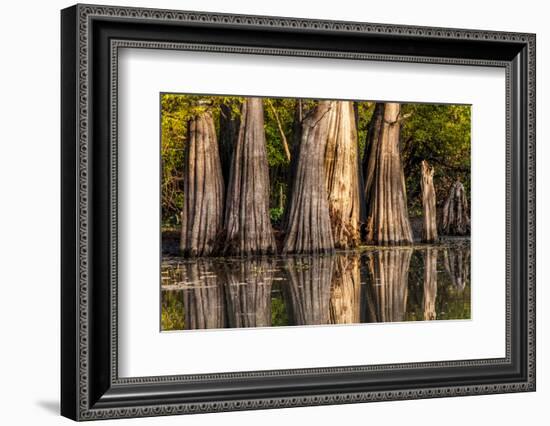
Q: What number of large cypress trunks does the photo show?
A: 5